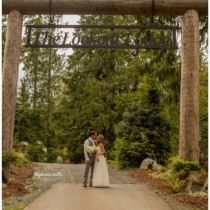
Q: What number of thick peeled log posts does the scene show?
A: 2